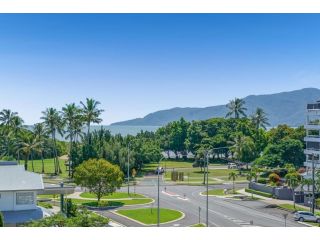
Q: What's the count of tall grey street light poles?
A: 3